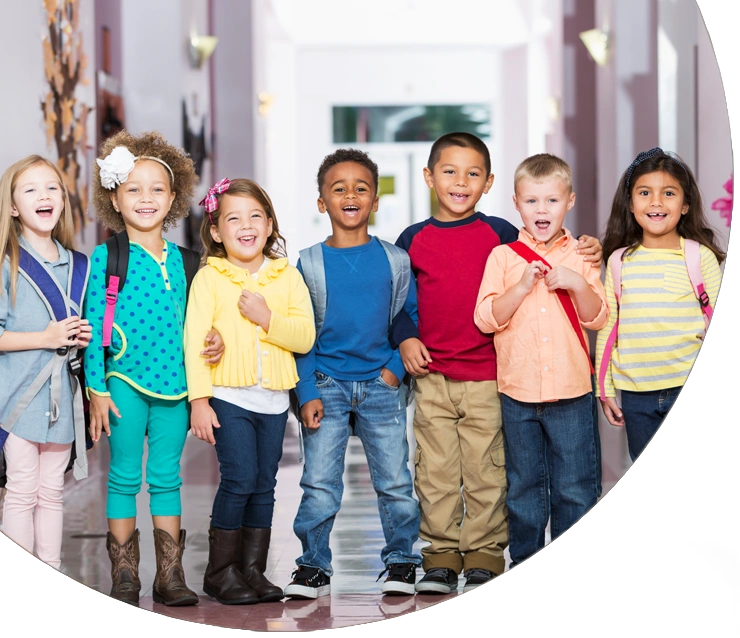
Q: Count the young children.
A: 7